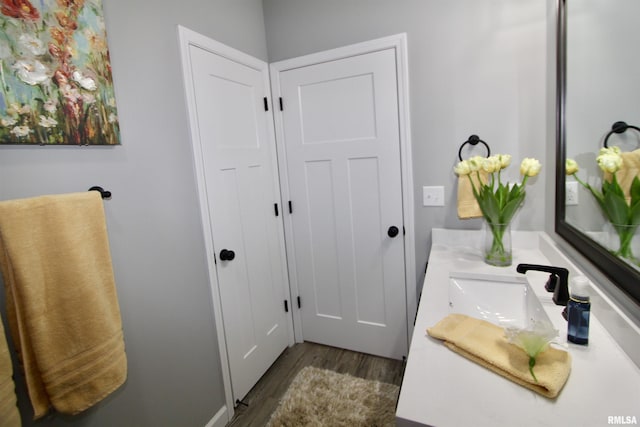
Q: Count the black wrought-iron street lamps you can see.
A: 0